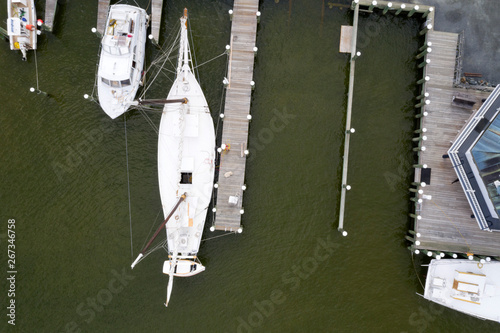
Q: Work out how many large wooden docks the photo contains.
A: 2